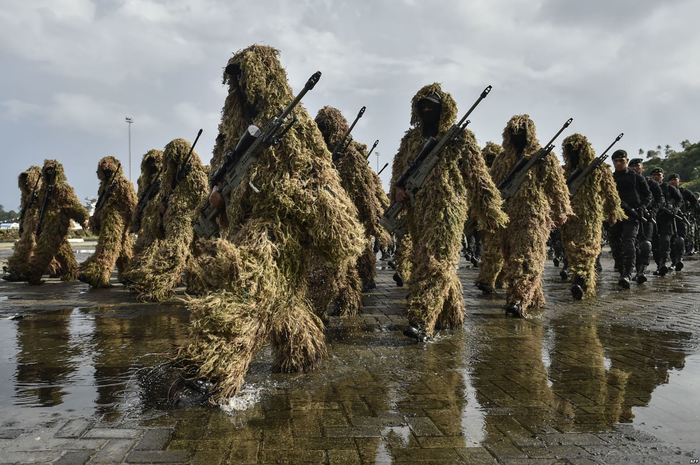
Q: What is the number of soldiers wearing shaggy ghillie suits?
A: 11